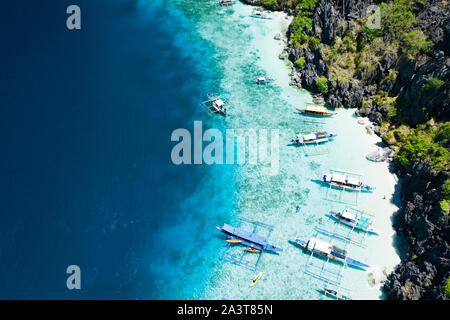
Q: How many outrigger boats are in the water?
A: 11